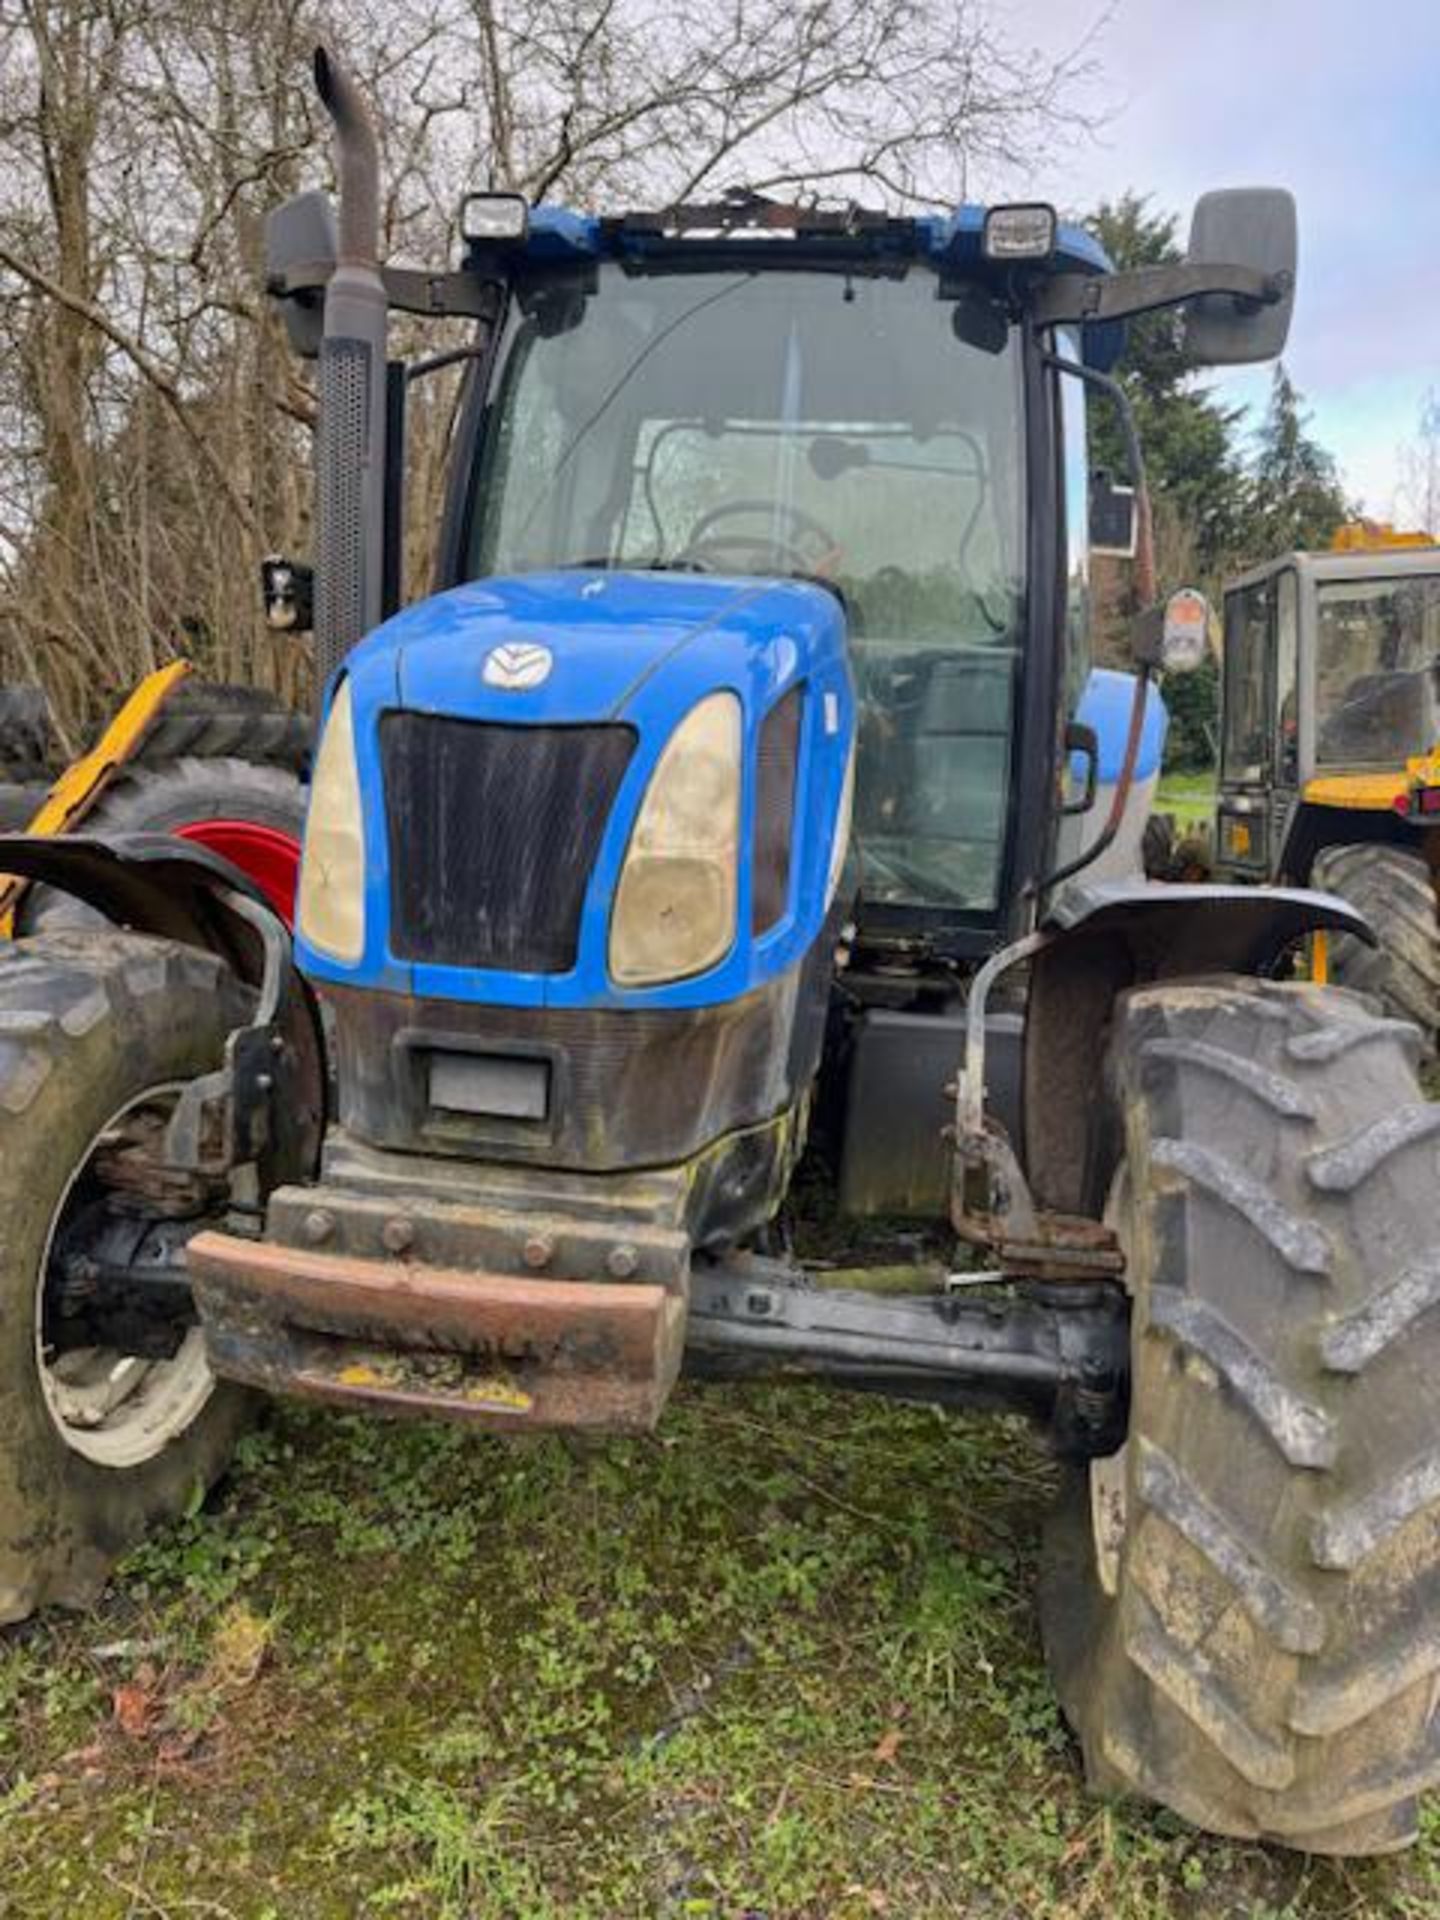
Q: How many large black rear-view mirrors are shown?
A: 2